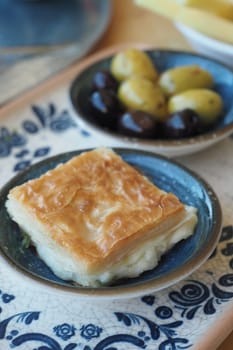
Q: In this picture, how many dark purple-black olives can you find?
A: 4